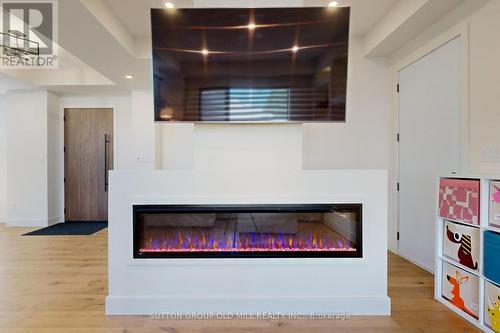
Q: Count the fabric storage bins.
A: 6